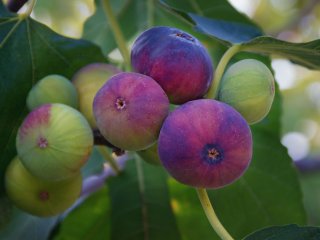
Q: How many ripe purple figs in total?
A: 3